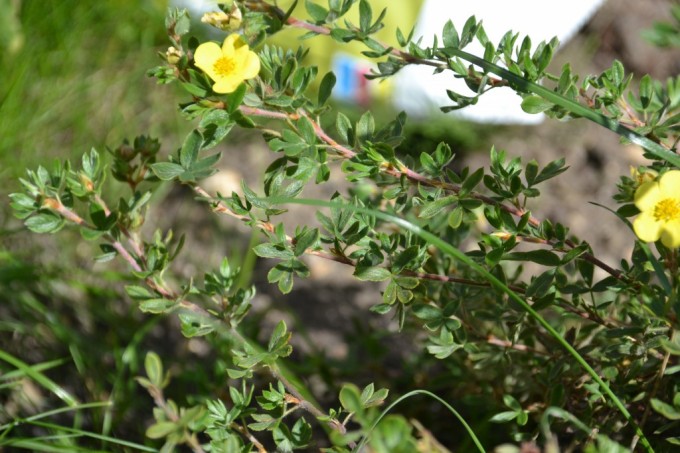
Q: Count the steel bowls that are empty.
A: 0